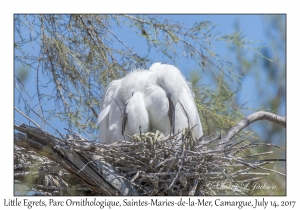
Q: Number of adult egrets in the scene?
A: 2